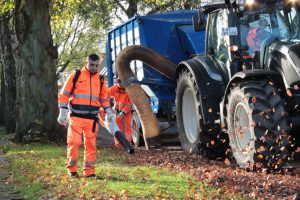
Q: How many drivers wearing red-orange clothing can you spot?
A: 1